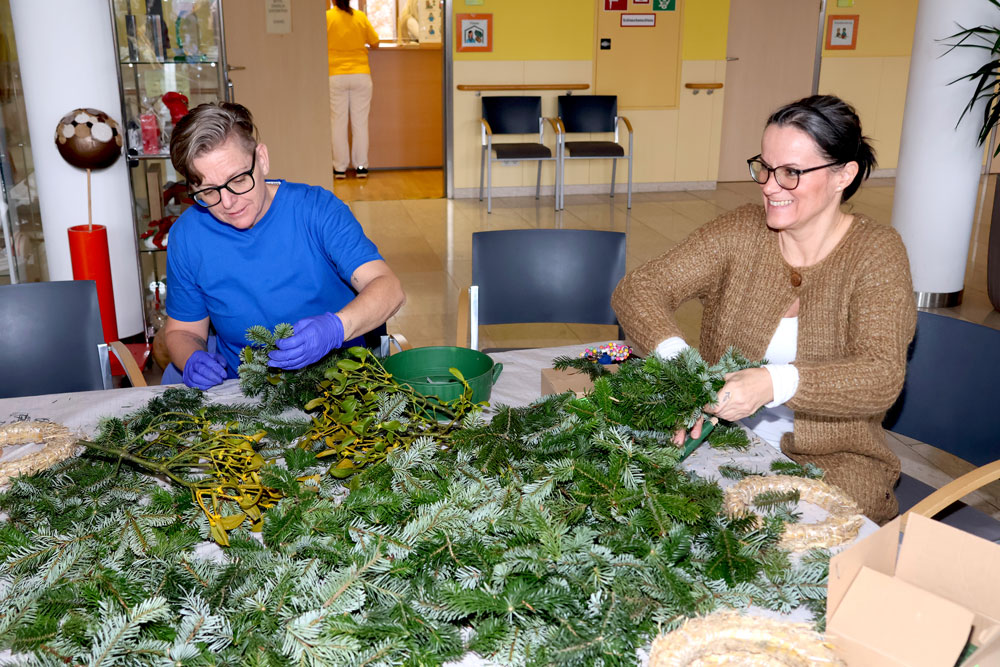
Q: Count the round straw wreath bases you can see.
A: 3